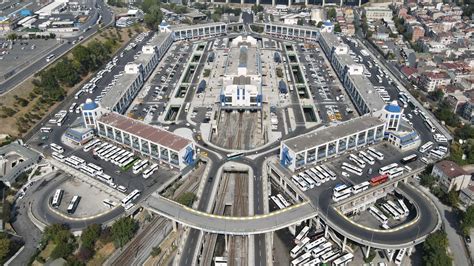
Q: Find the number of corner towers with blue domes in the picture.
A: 4